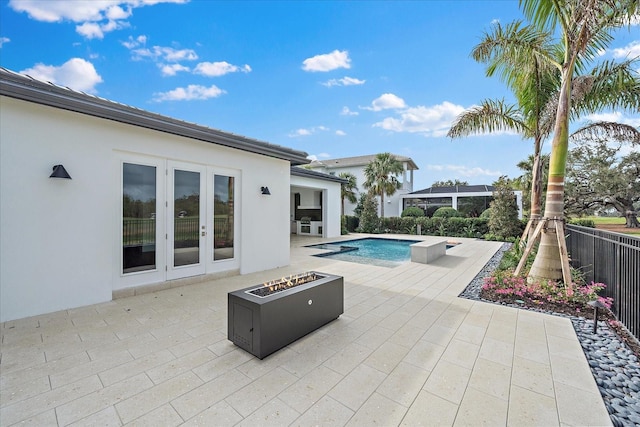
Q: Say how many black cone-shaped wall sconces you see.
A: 2